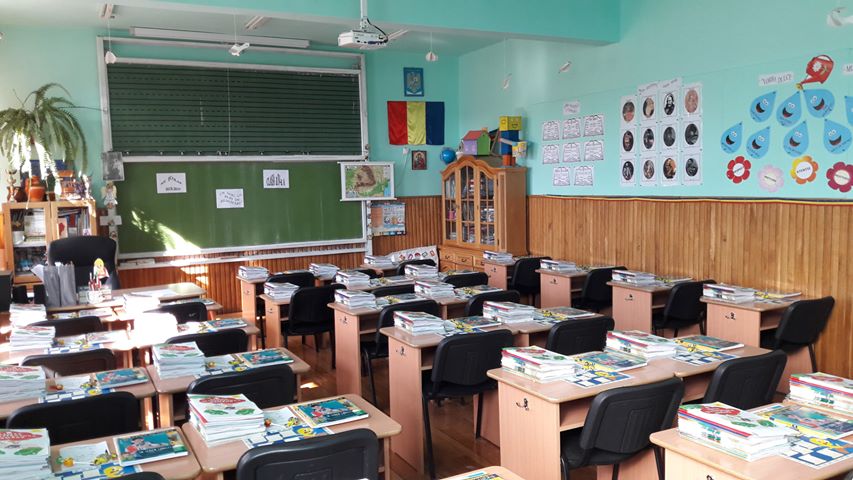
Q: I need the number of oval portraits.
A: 12